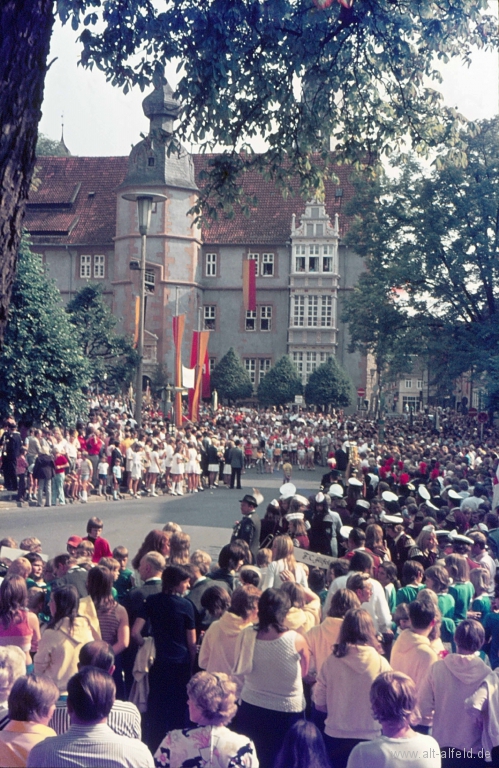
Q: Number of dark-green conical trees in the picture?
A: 3